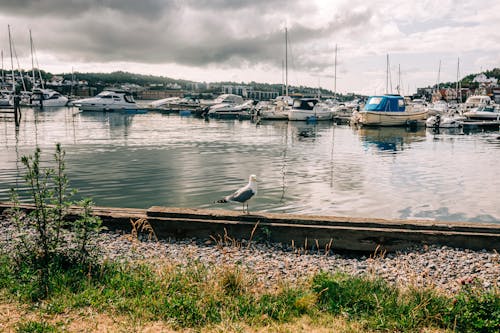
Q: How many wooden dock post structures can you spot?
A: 1